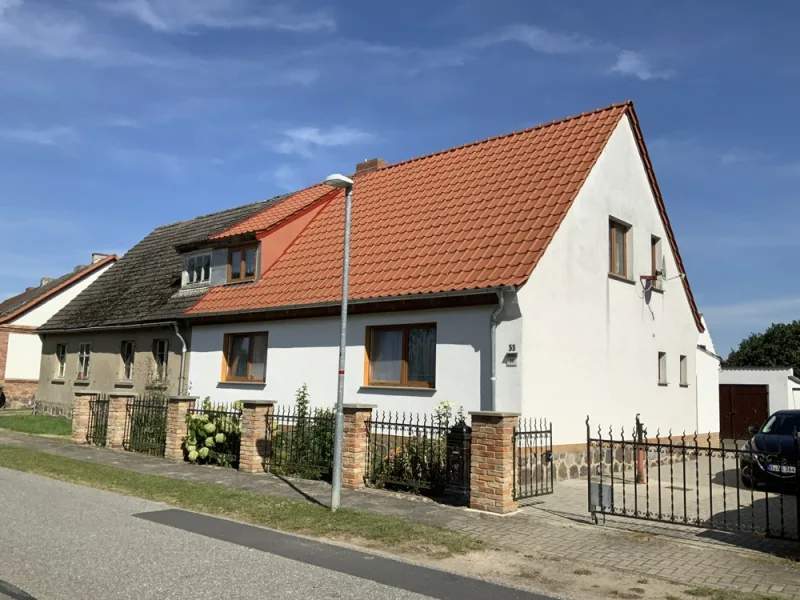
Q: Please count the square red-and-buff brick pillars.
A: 6